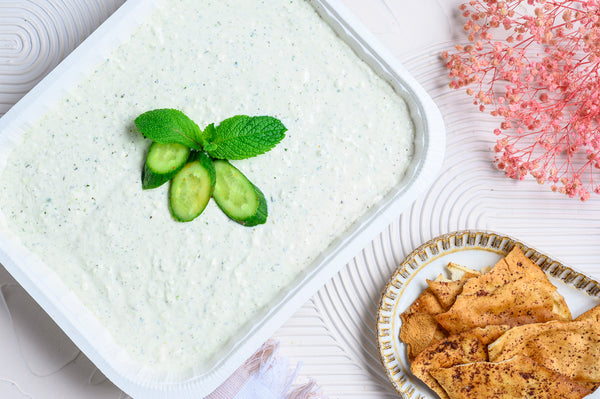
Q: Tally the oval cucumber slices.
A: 3